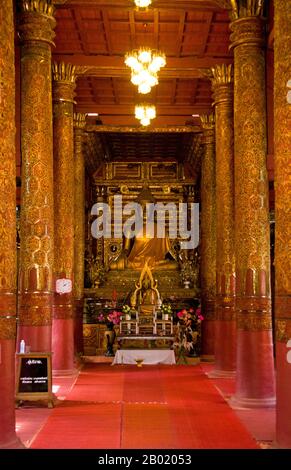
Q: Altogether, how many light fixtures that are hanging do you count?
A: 3